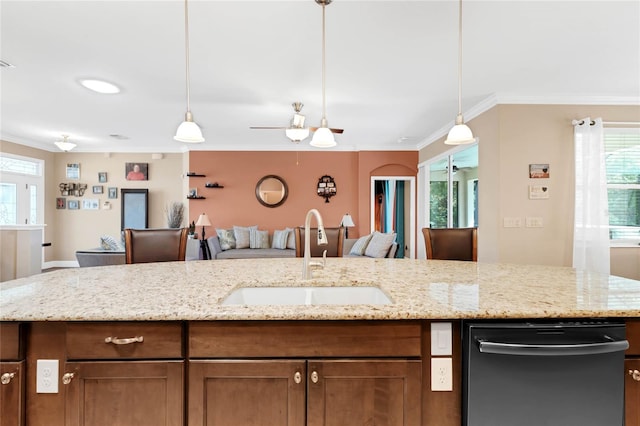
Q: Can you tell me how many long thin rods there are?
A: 3